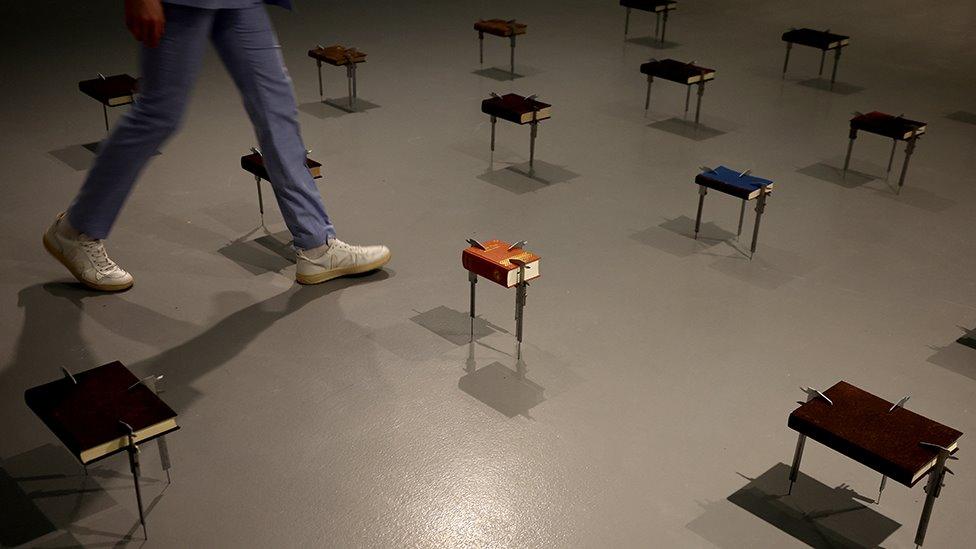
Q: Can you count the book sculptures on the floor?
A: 13